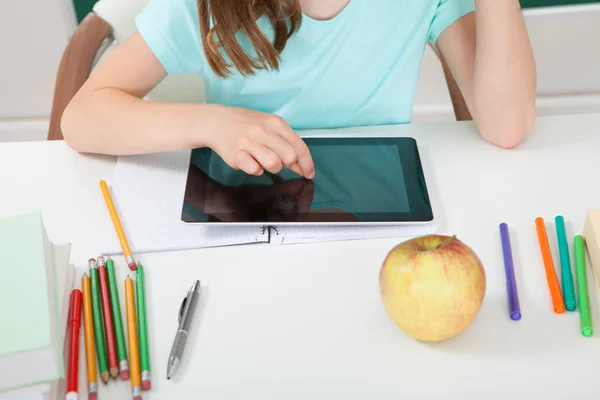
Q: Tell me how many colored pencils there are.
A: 7